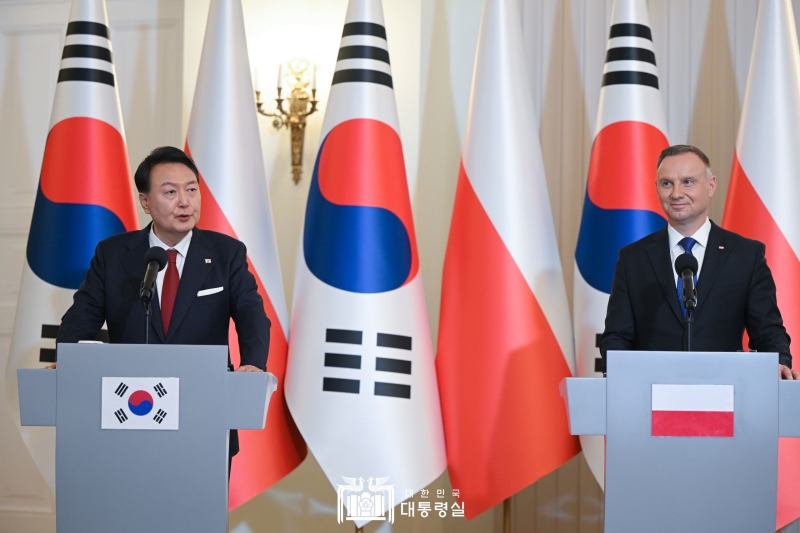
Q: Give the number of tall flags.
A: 6